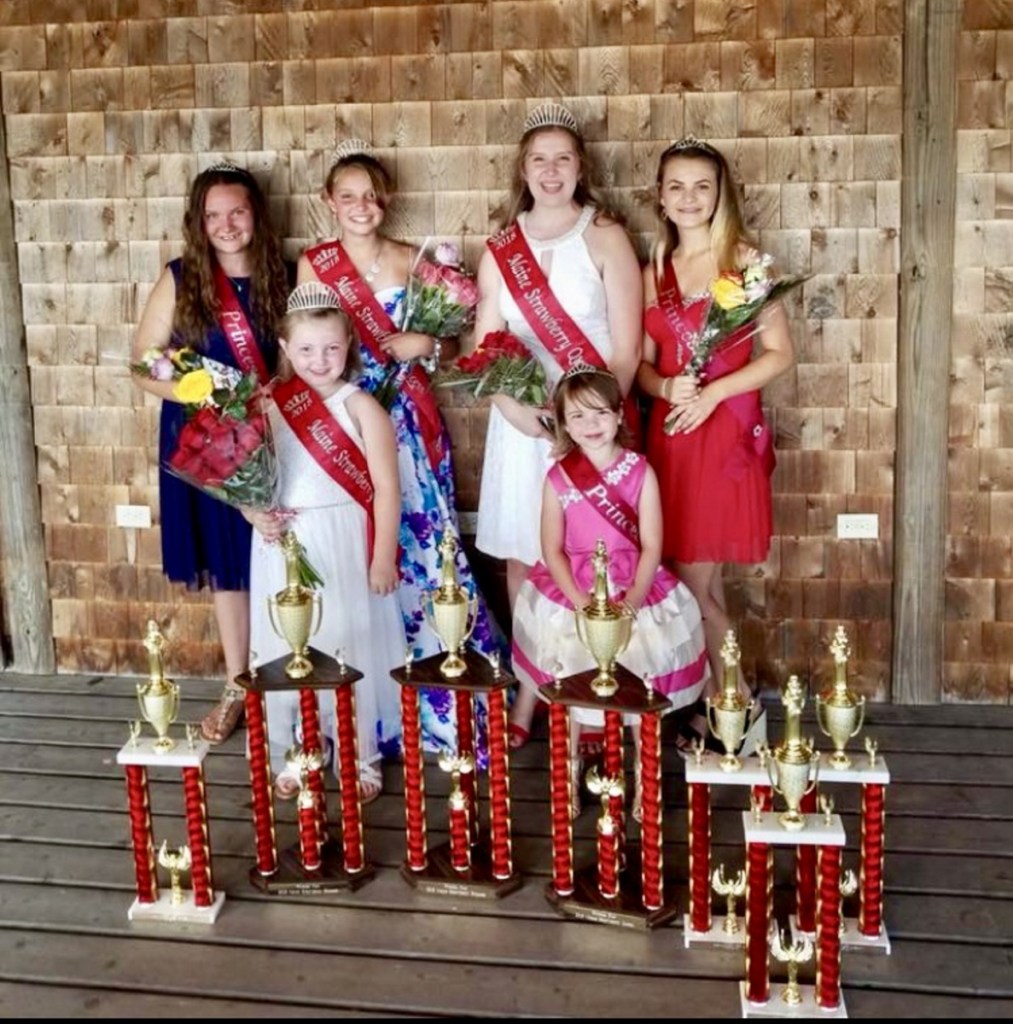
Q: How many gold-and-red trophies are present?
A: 7